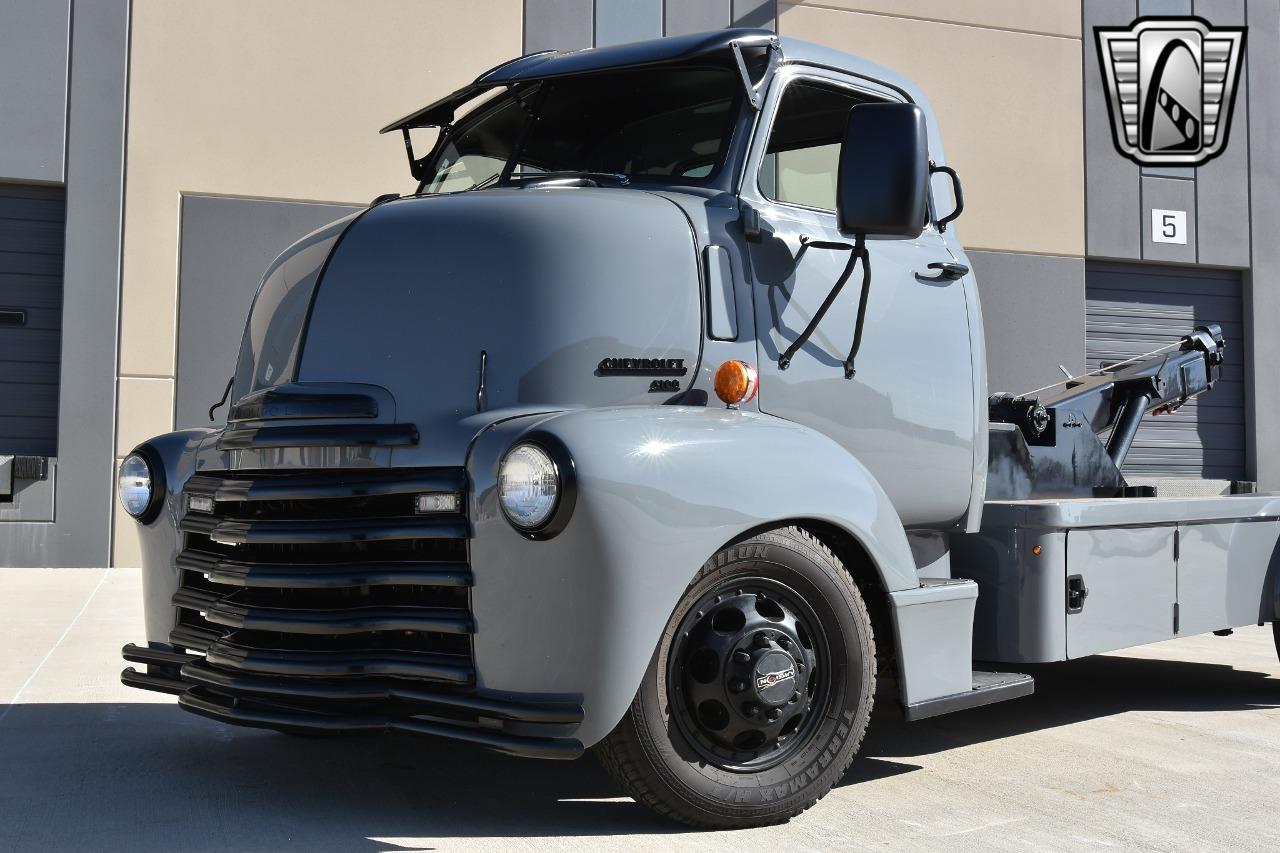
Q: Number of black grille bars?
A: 5